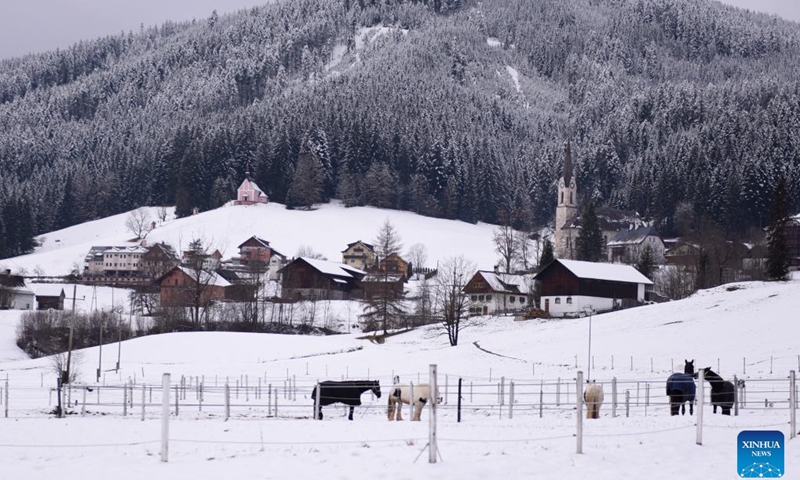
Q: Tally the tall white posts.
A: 5